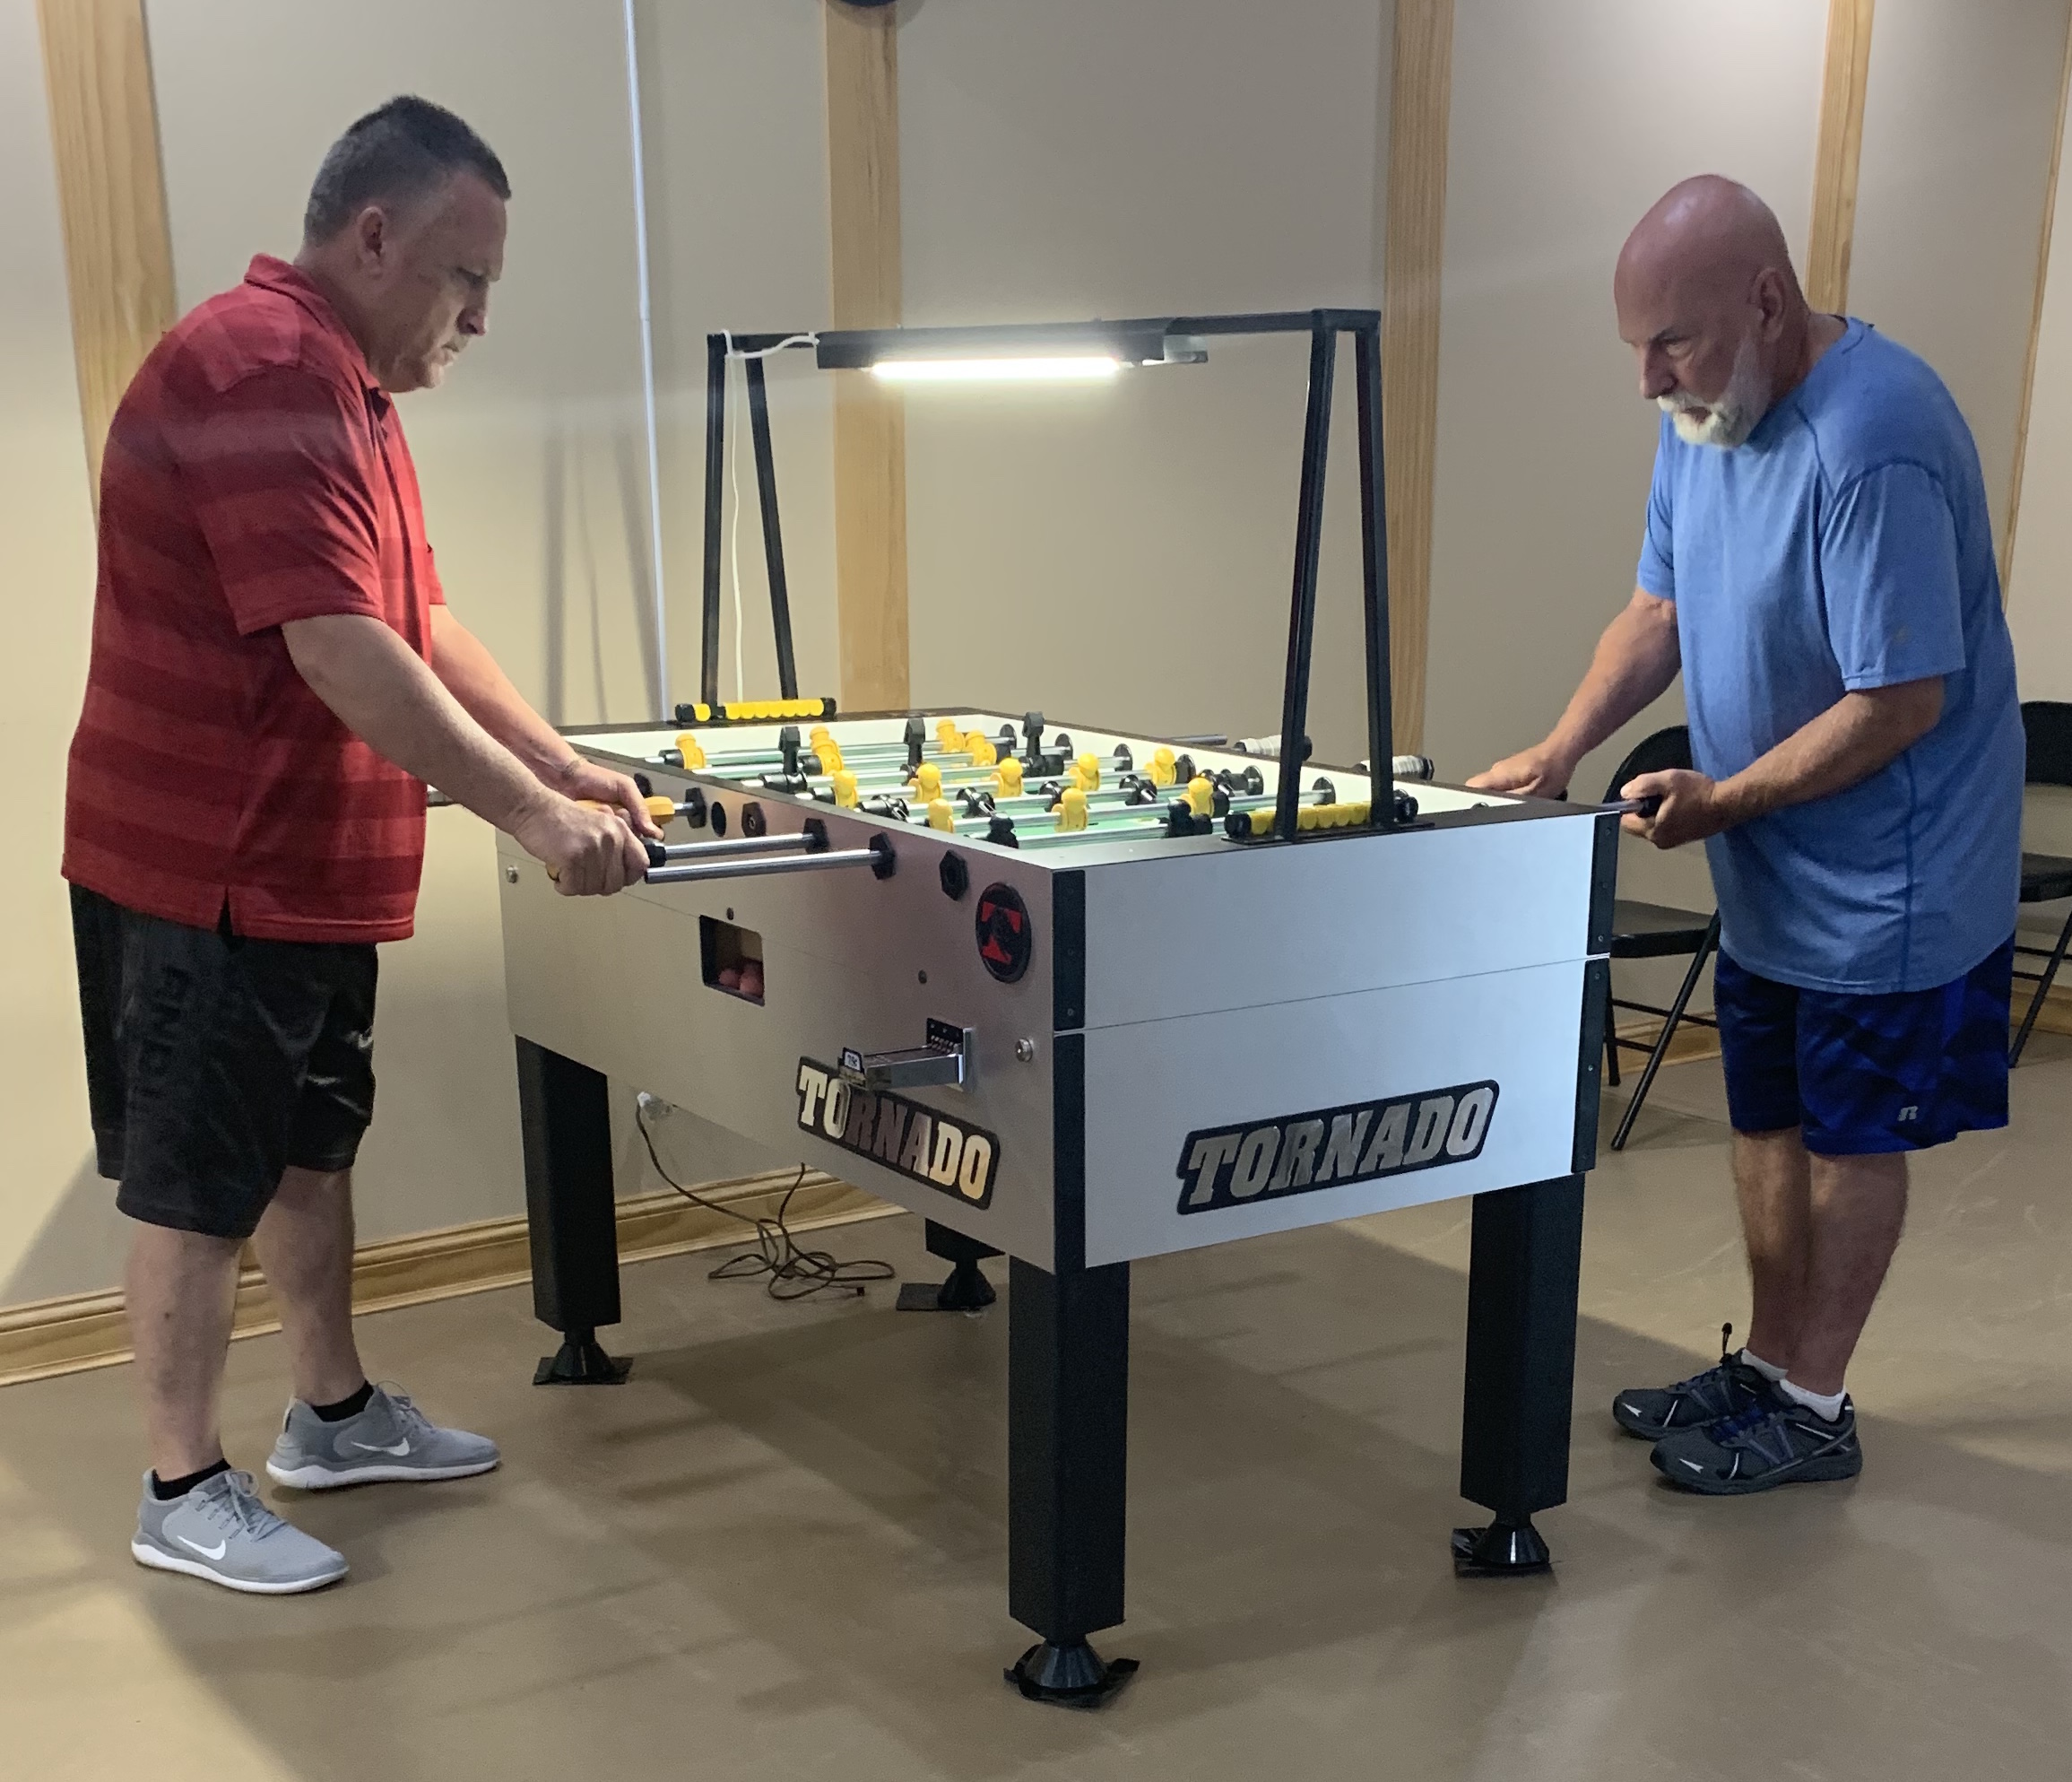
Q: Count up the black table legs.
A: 4